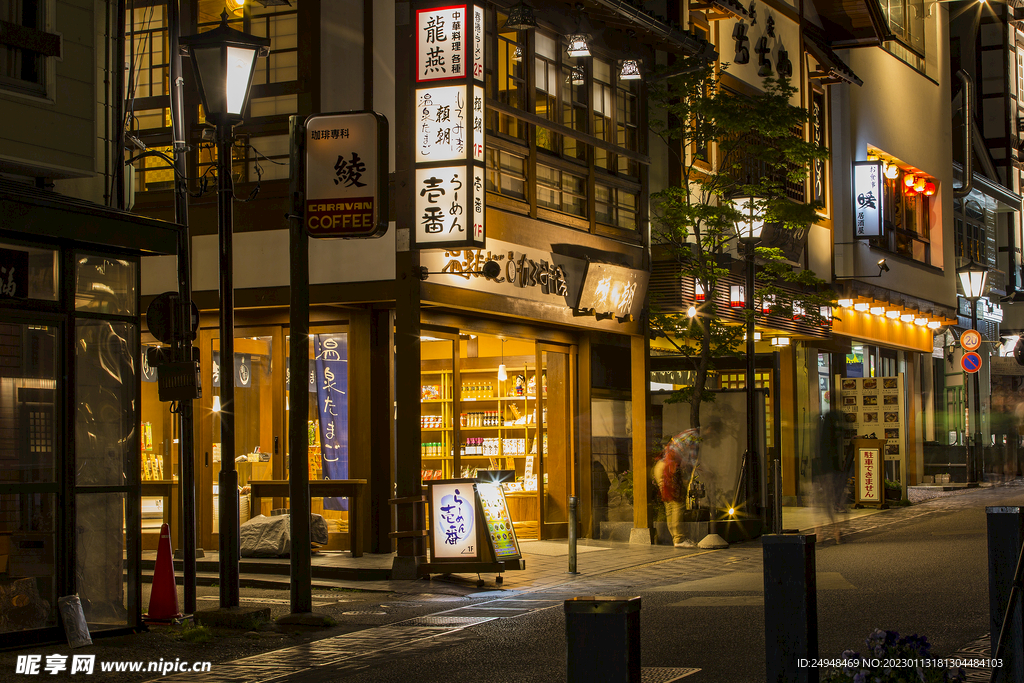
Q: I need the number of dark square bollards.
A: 3